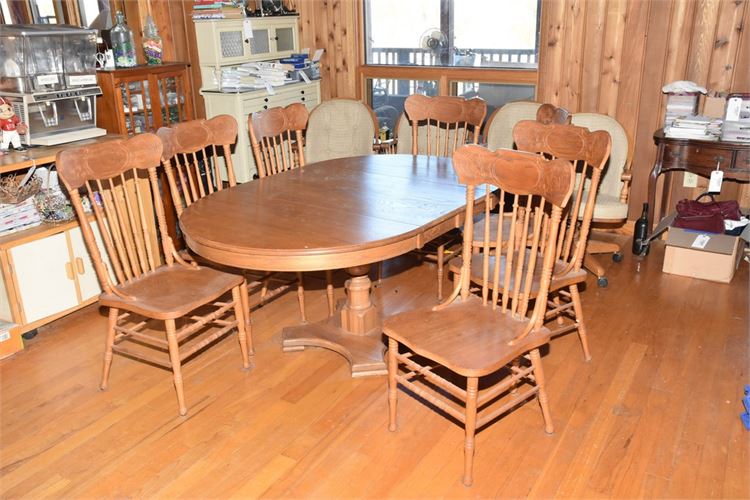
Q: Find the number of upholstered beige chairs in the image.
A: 4